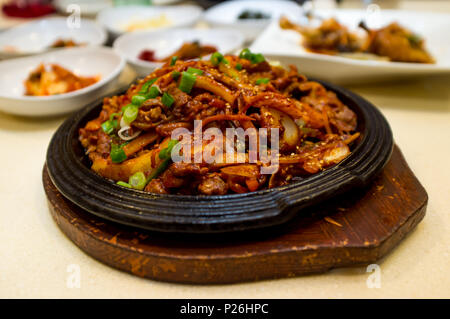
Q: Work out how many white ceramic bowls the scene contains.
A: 5